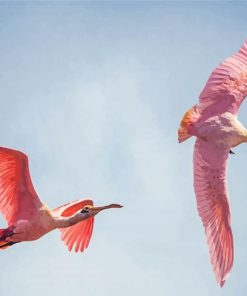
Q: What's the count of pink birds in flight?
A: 2